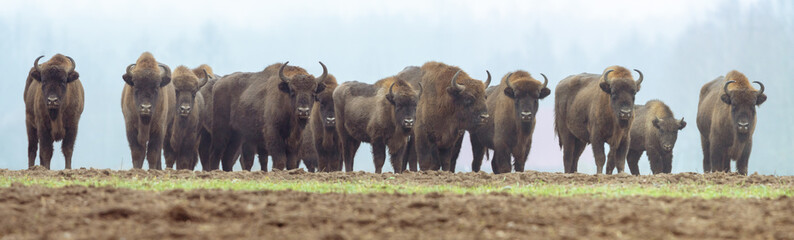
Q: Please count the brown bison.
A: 12